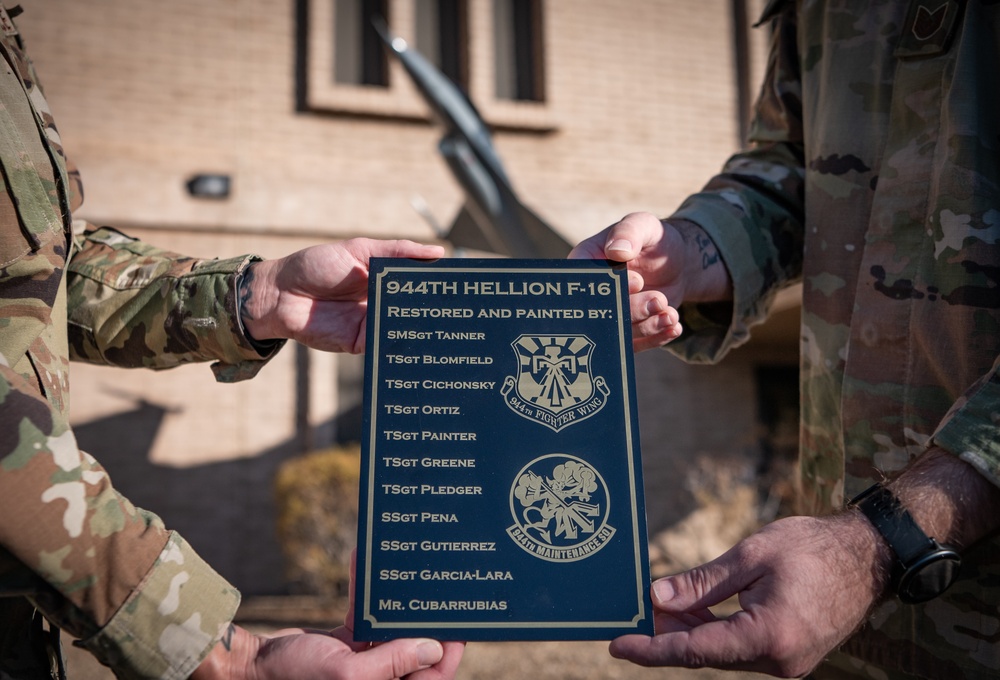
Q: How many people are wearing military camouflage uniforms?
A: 2